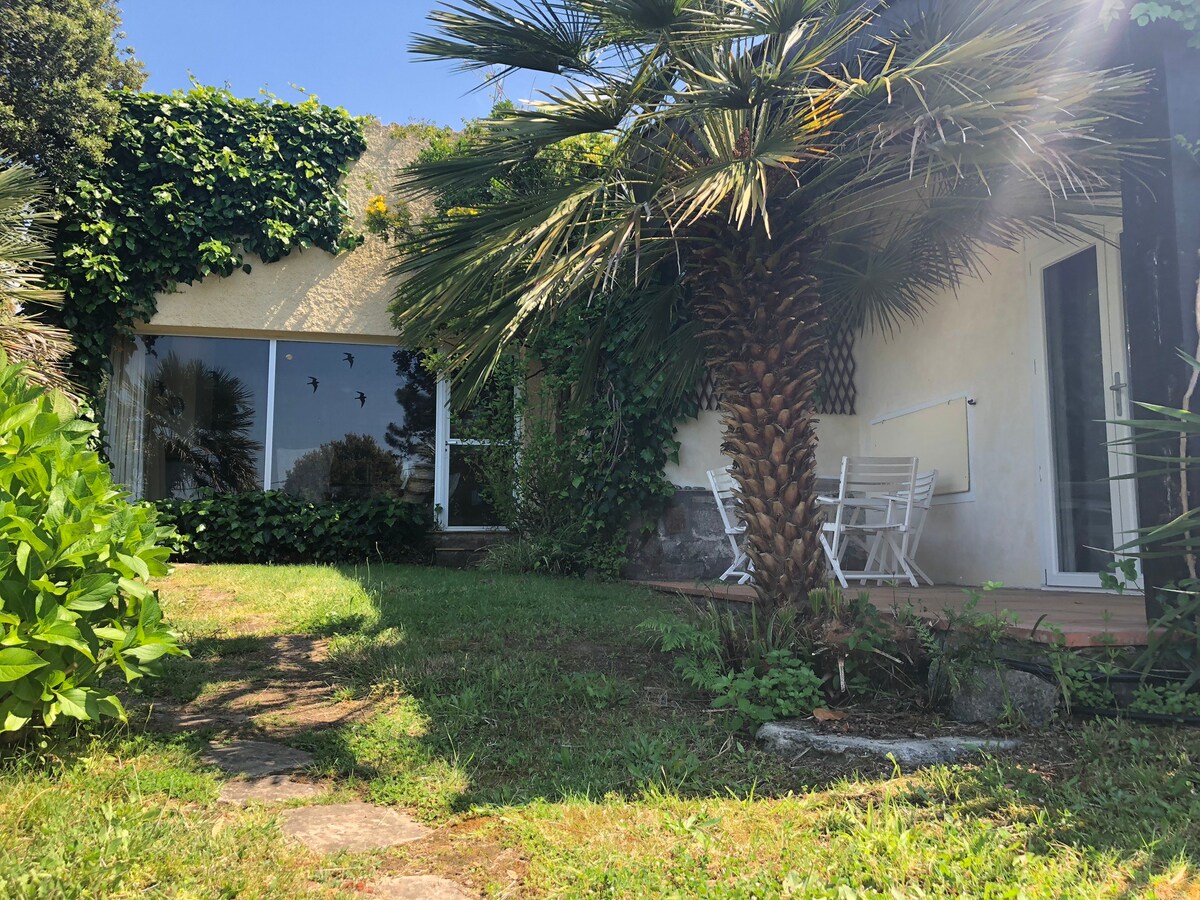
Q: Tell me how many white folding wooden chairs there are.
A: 3